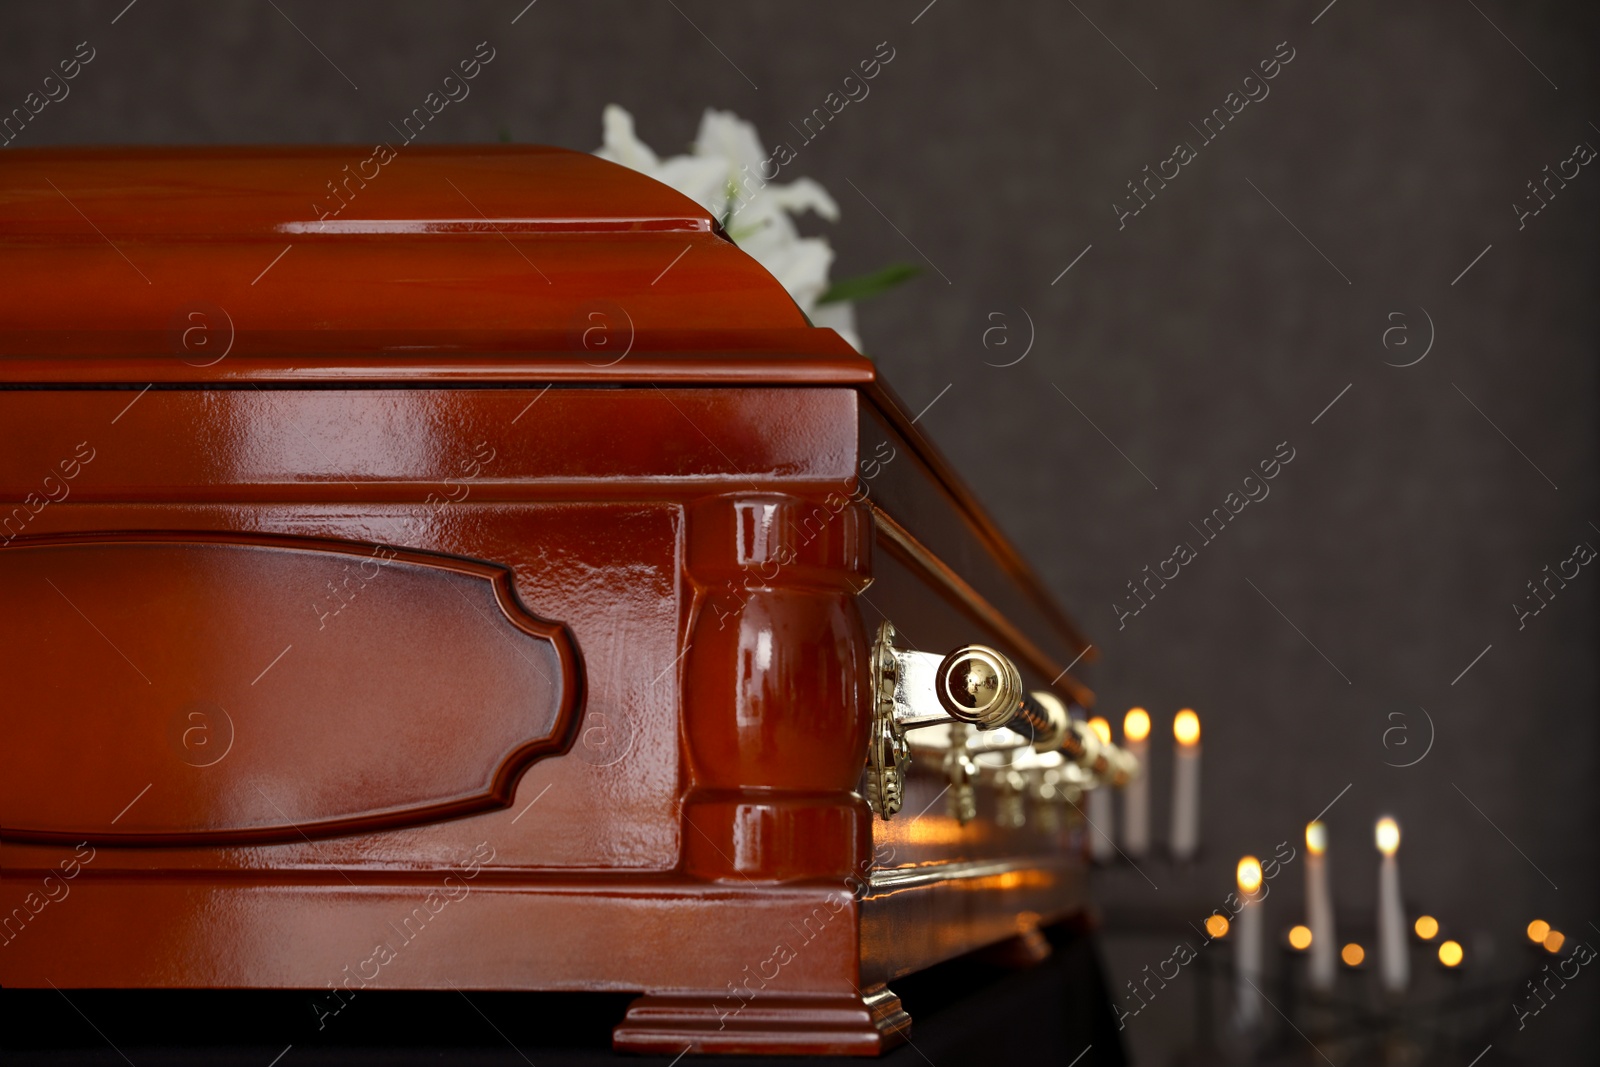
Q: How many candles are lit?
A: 13